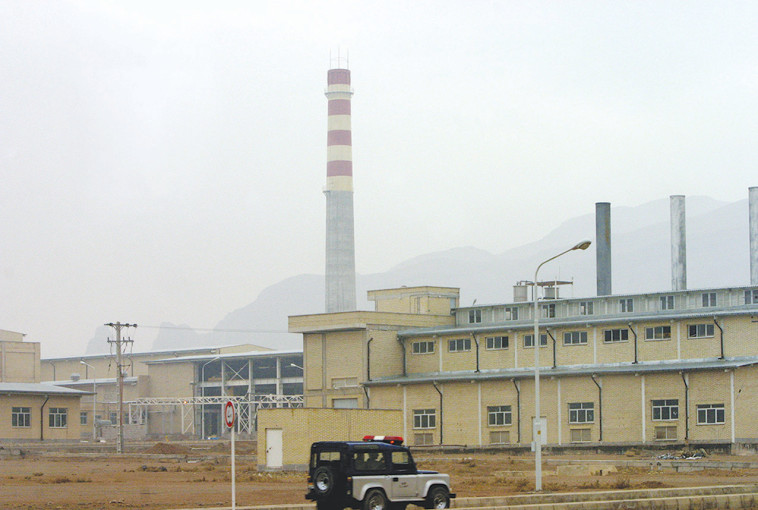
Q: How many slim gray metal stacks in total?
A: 3